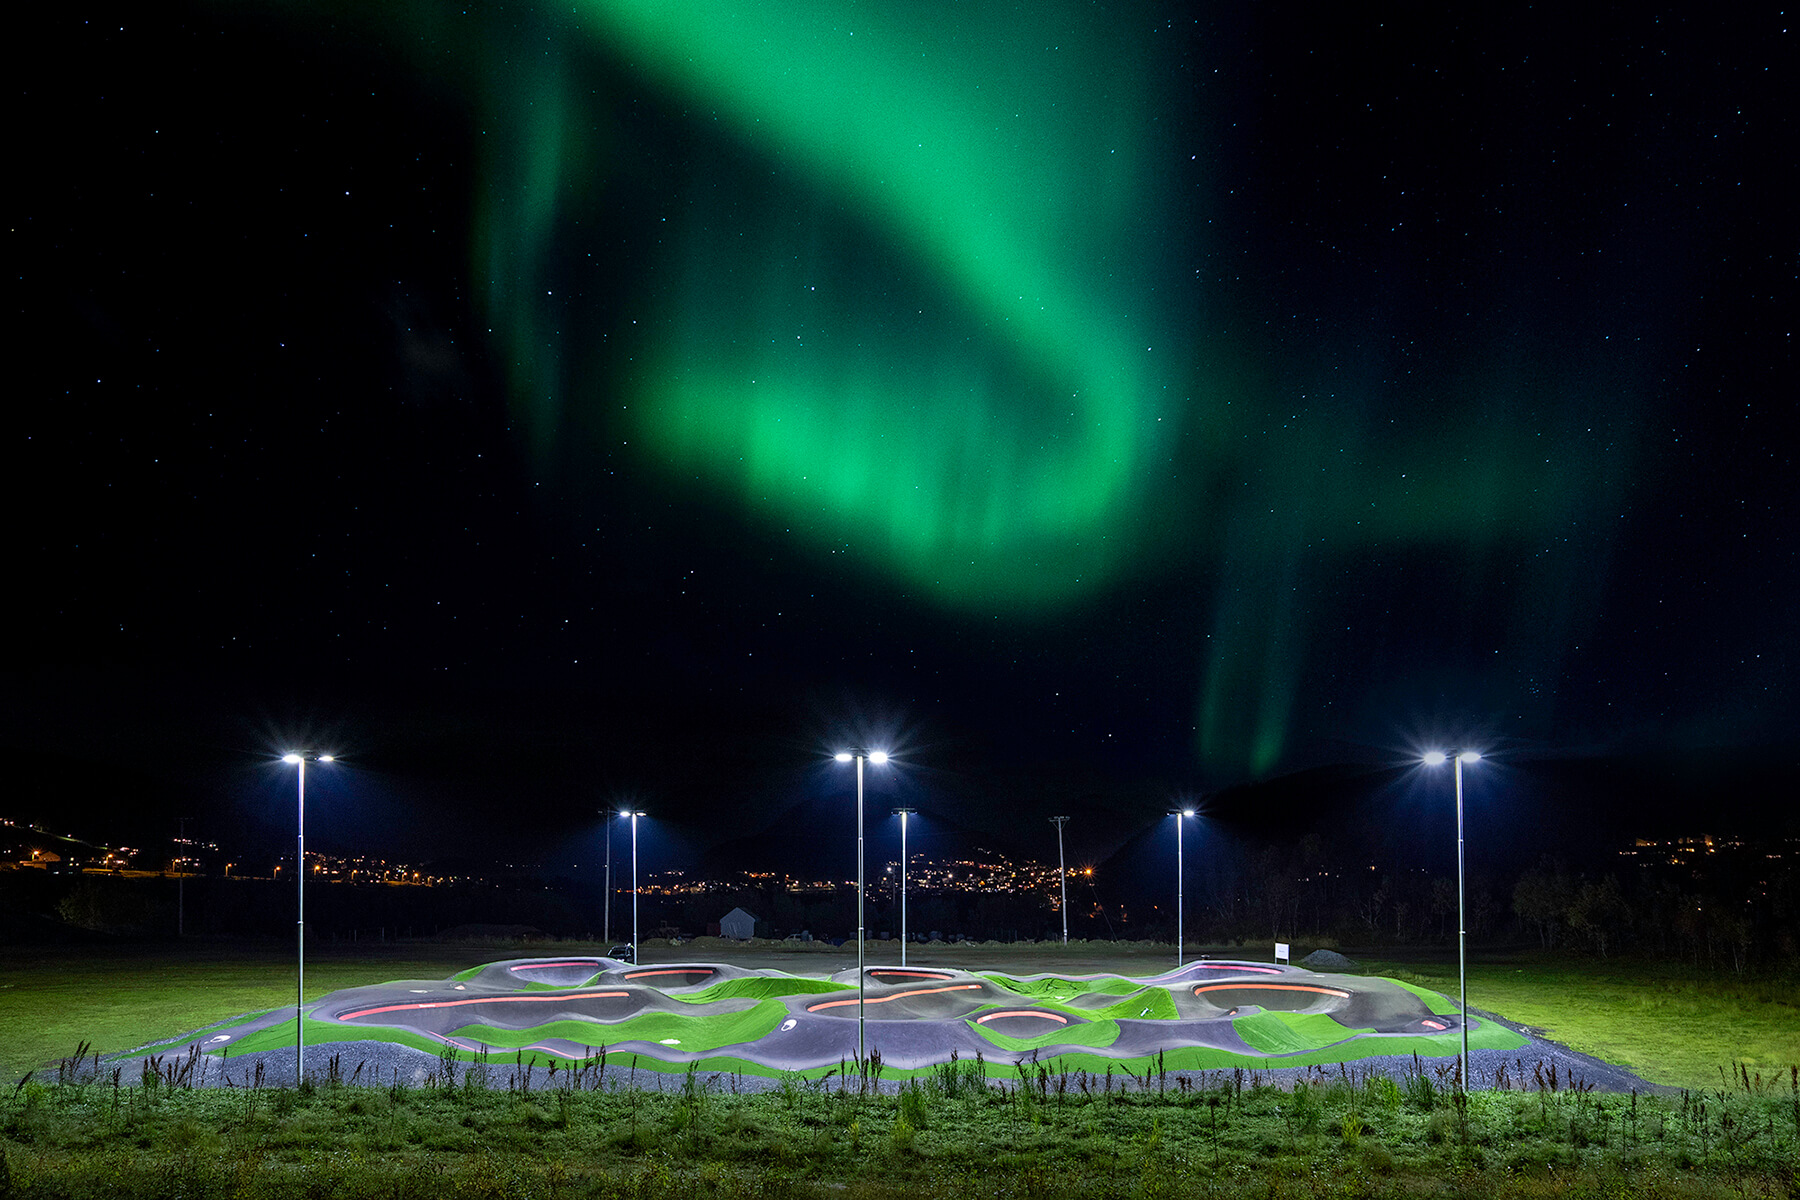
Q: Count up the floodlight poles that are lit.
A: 6